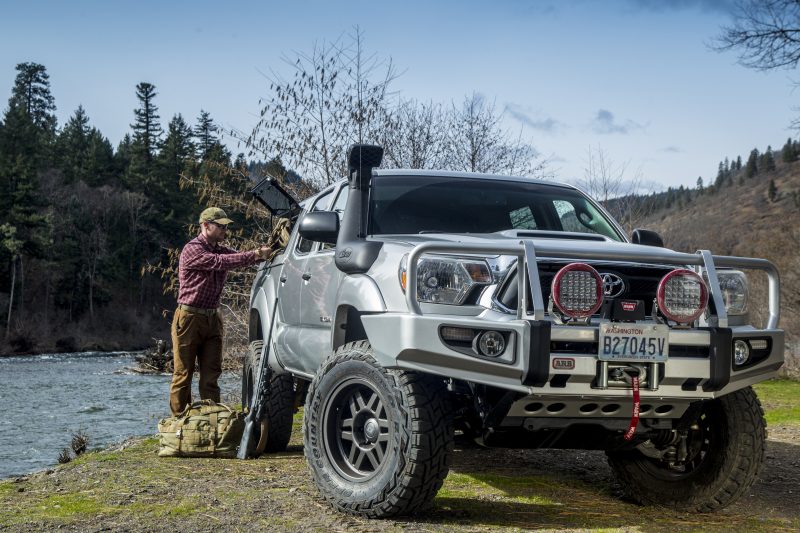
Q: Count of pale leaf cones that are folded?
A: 0